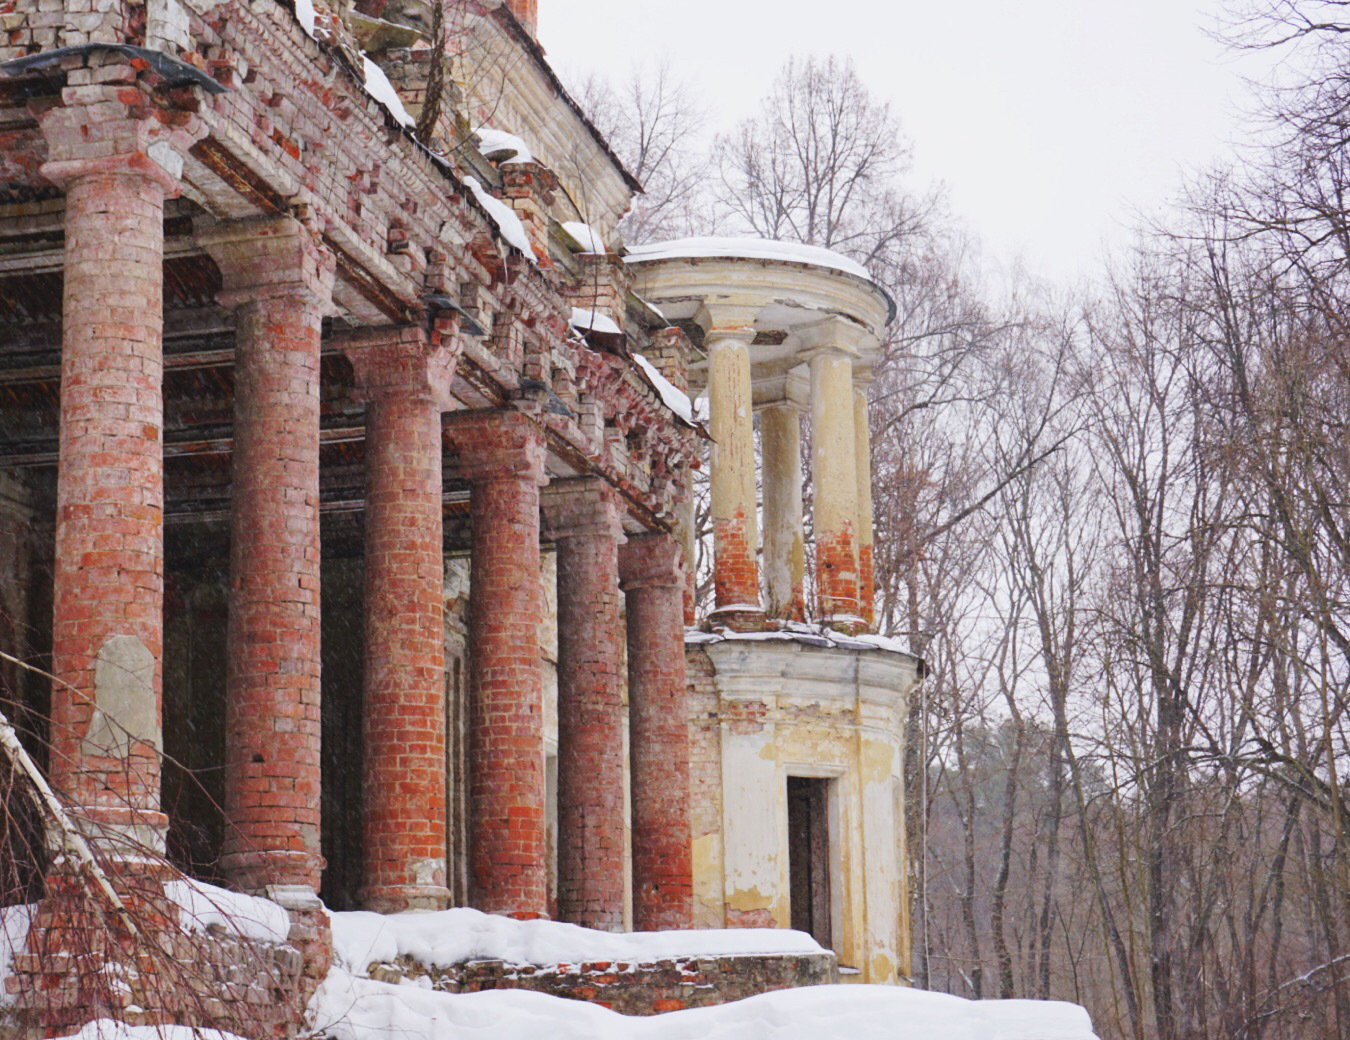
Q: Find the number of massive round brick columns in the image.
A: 6